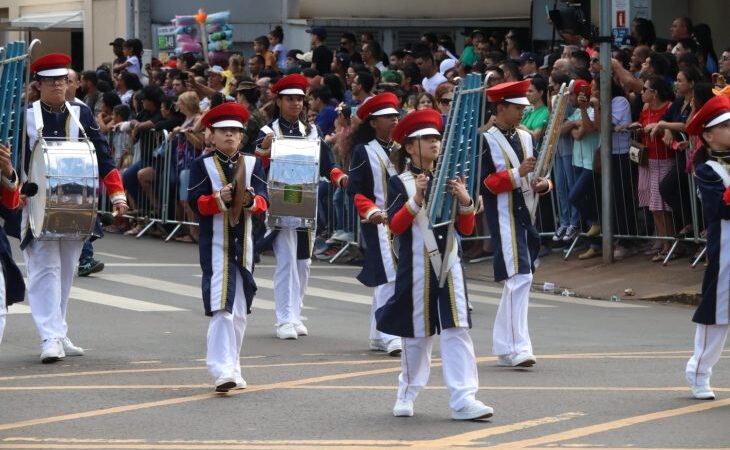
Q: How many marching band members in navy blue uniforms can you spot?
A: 8